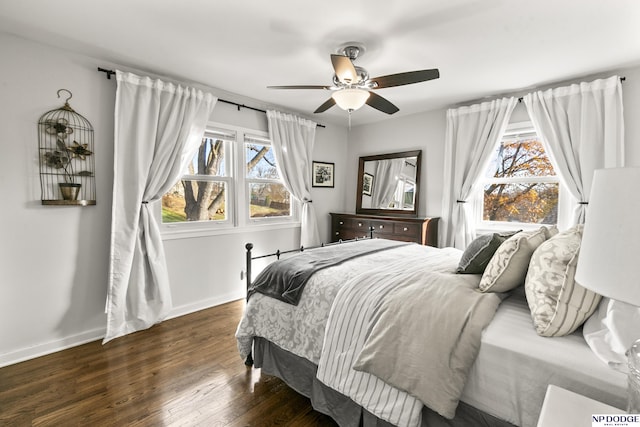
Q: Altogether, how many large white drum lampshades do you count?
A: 1